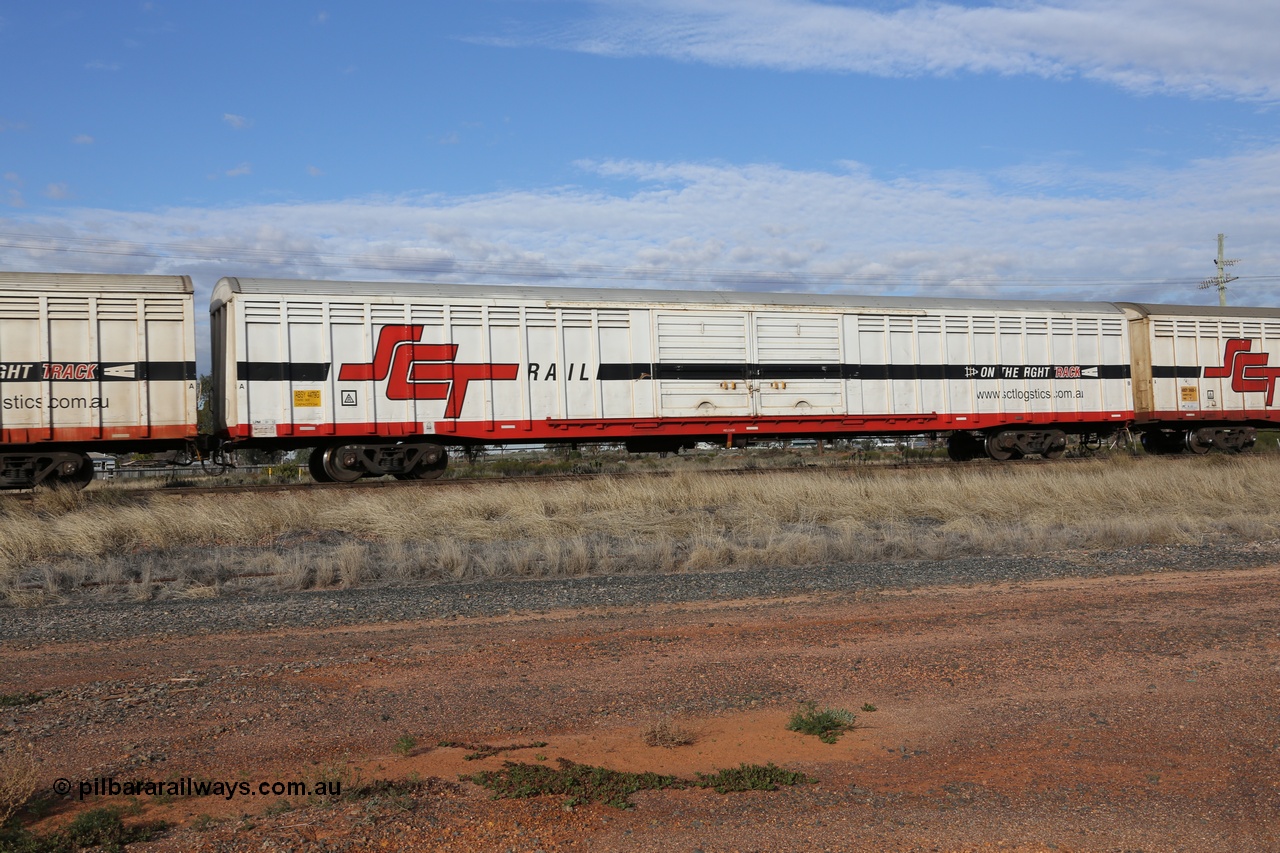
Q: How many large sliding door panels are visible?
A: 2